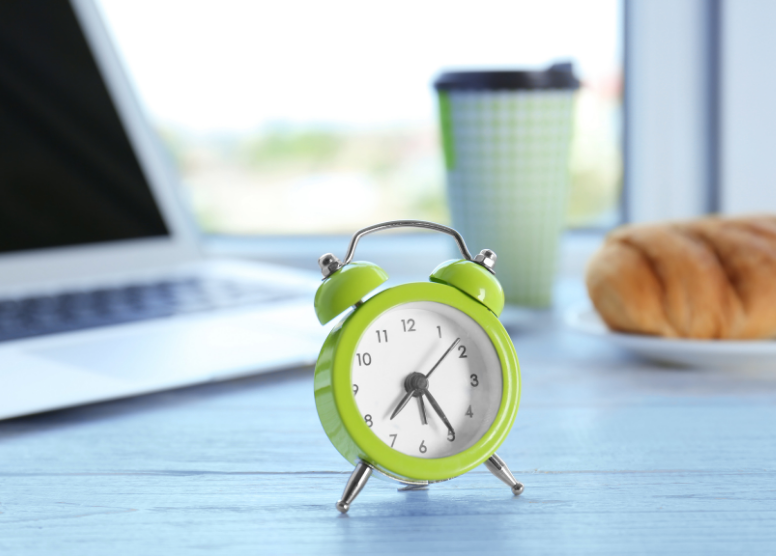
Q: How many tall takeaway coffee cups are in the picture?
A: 1